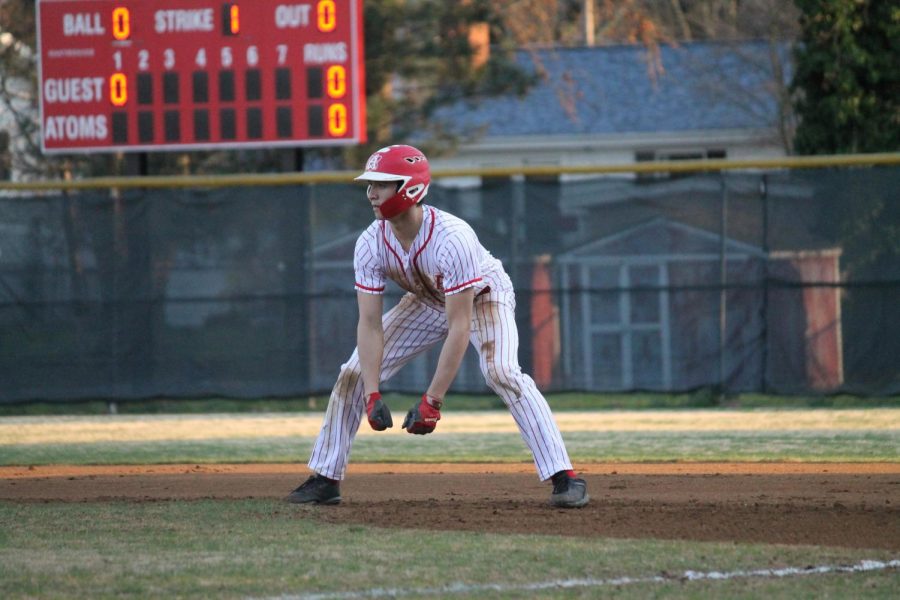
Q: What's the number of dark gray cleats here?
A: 2